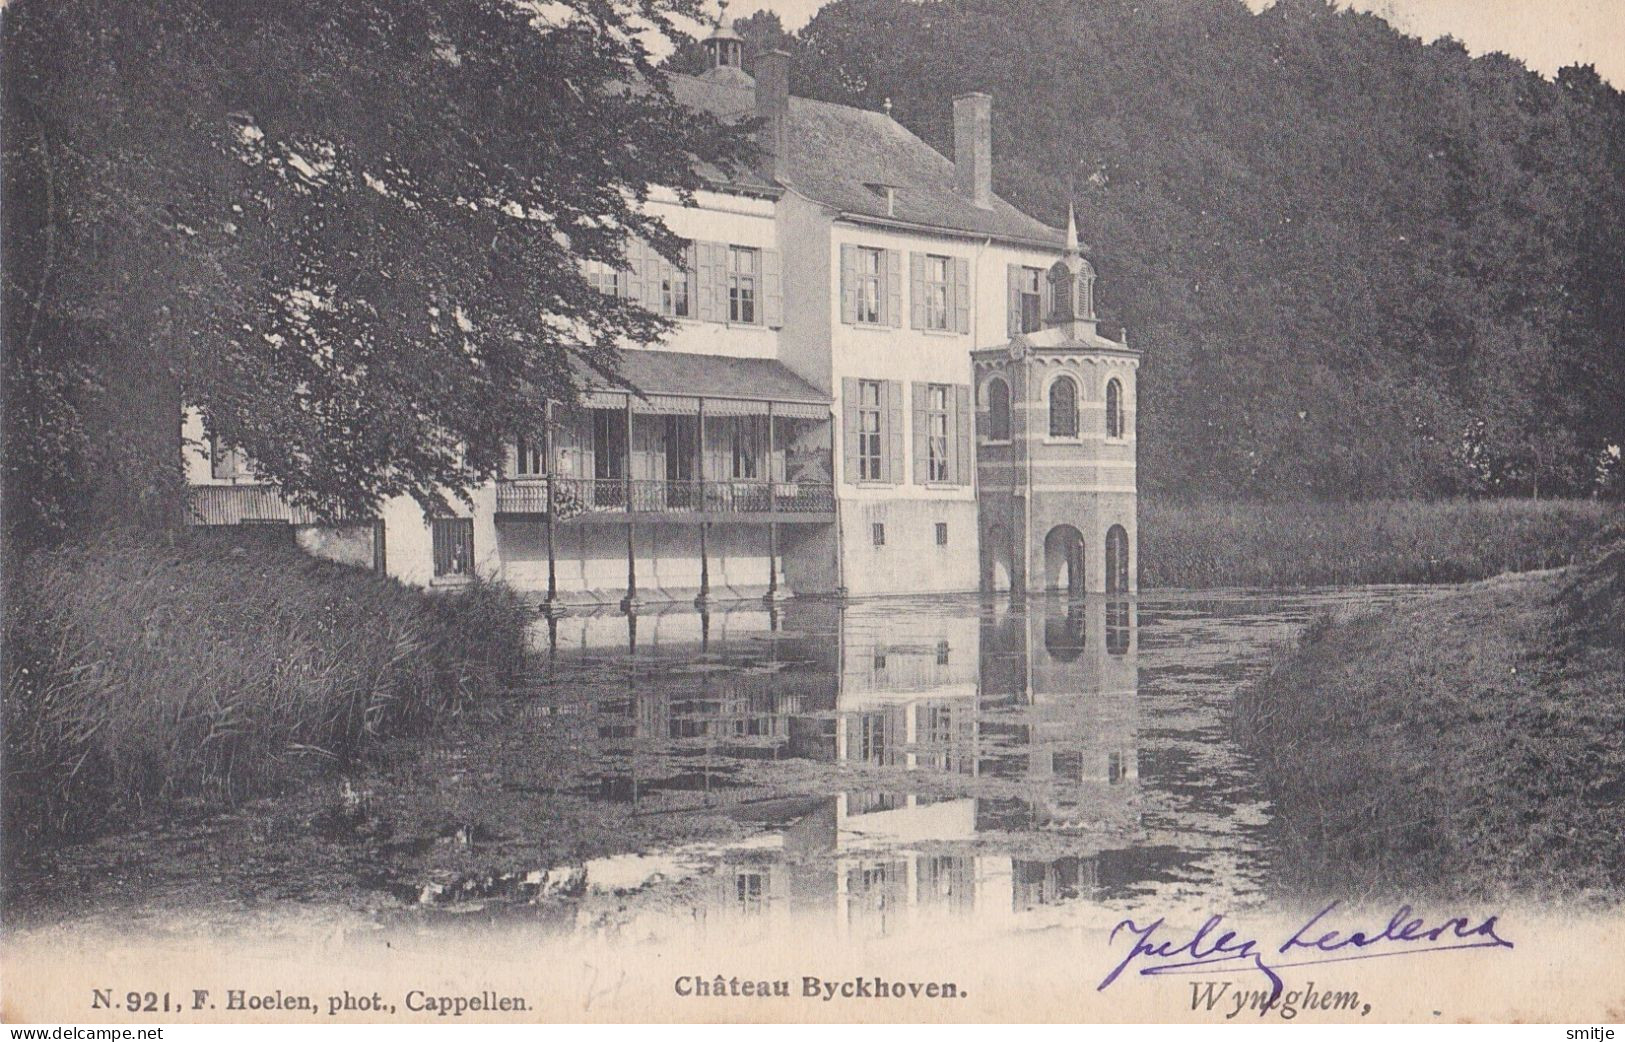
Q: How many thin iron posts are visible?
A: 4